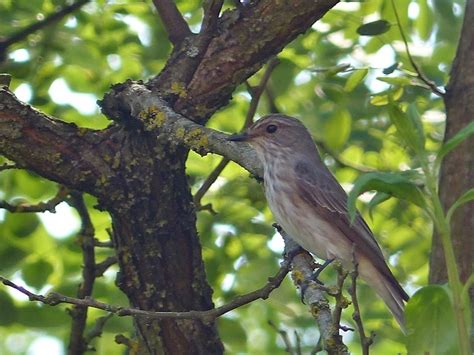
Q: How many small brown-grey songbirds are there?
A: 1